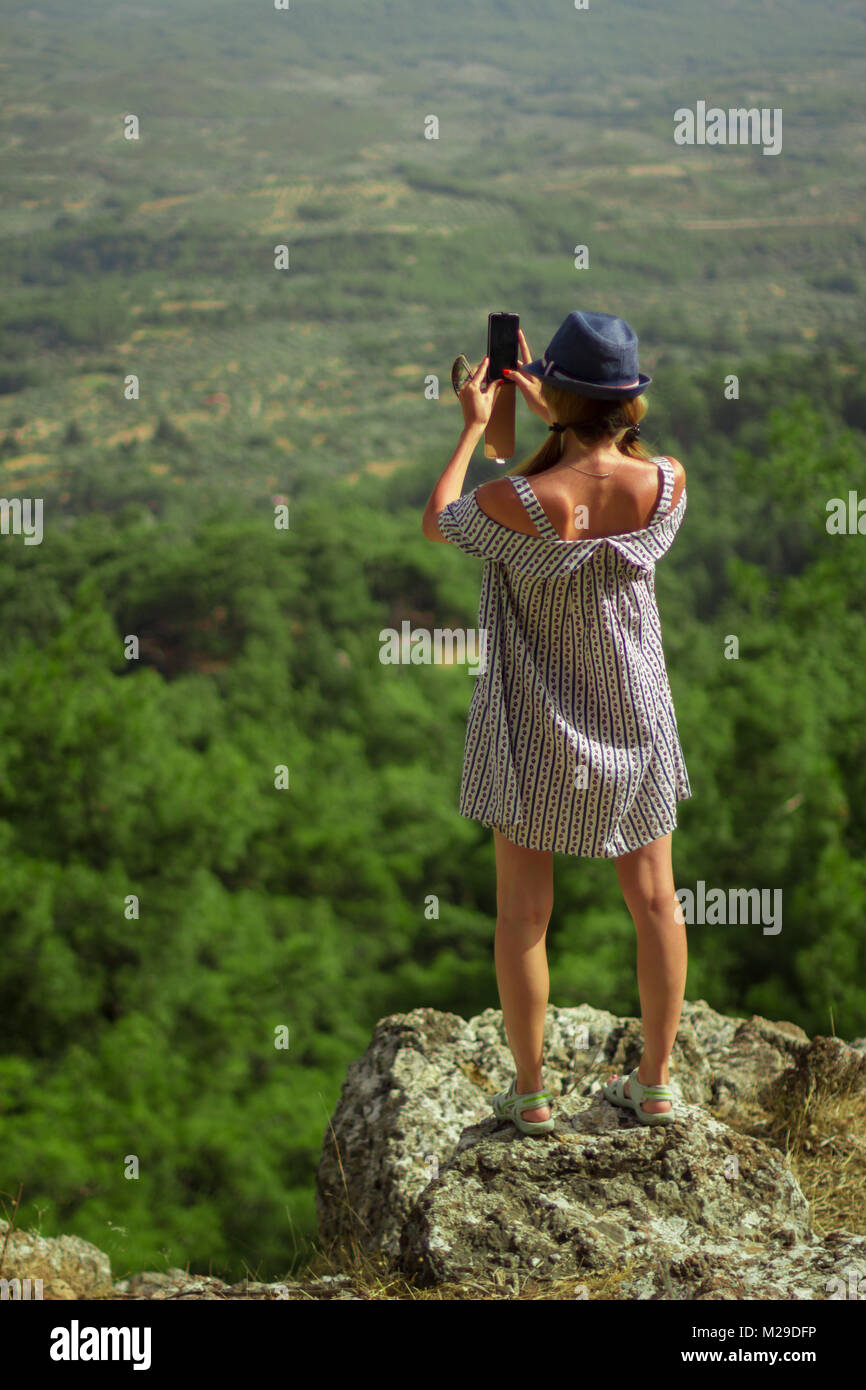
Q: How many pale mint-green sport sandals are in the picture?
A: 2